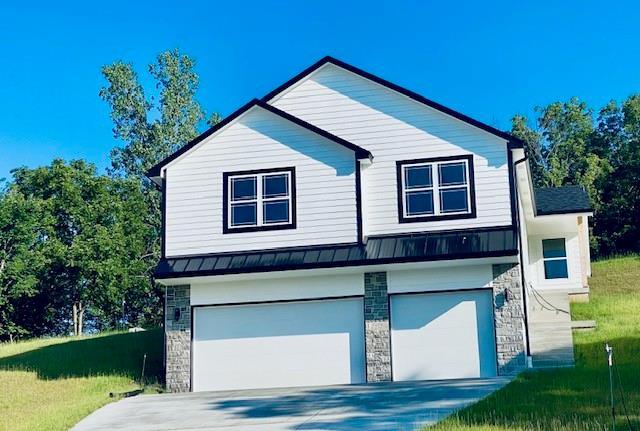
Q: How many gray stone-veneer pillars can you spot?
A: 3